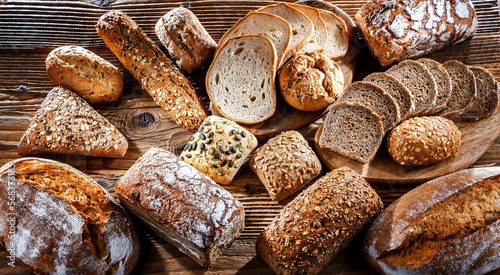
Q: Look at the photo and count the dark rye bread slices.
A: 7